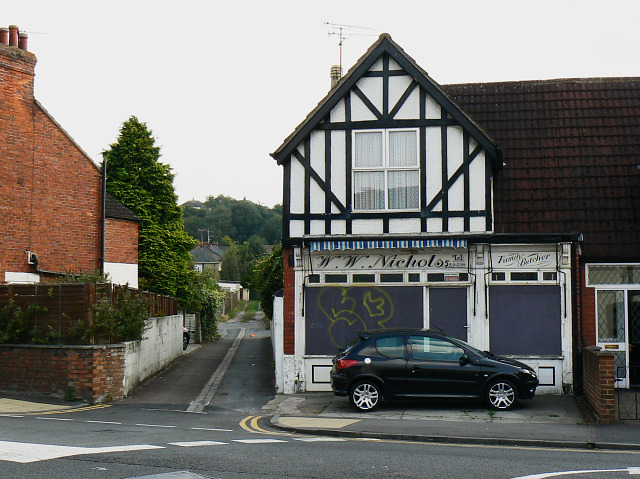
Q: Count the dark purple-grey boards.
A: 3